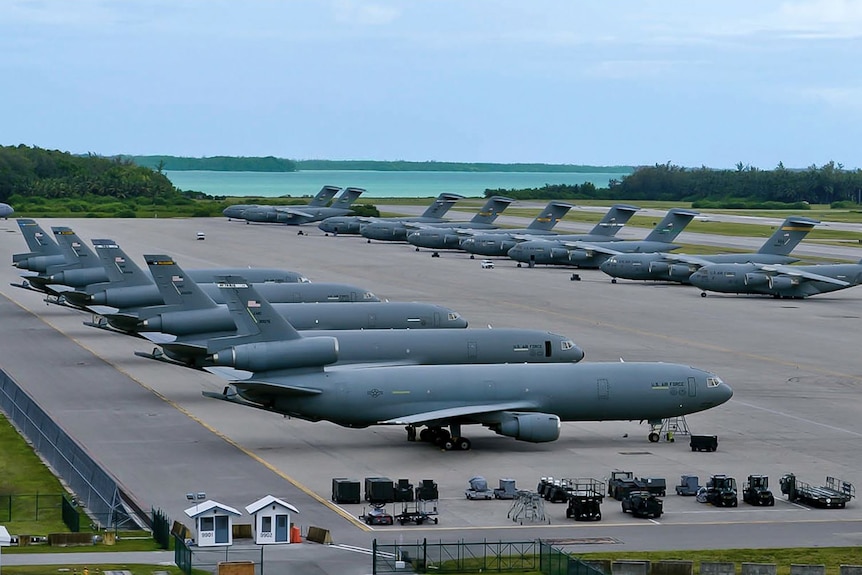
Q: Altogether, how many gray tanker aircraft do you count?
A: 5